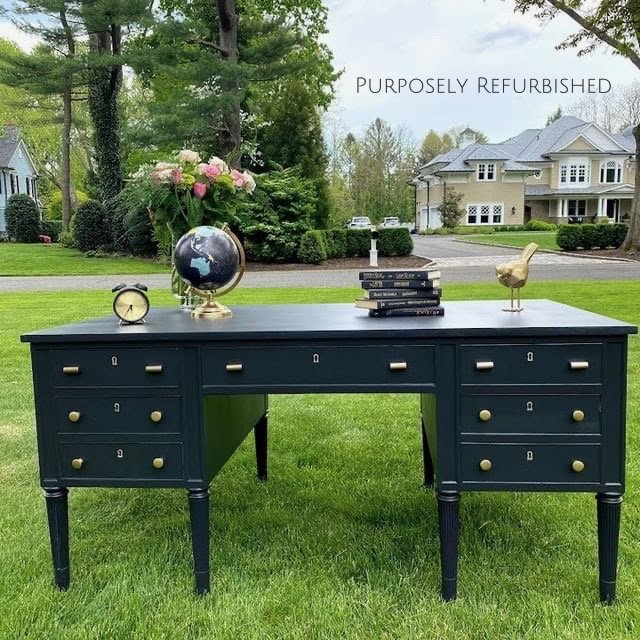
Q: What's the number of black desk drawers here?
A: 7